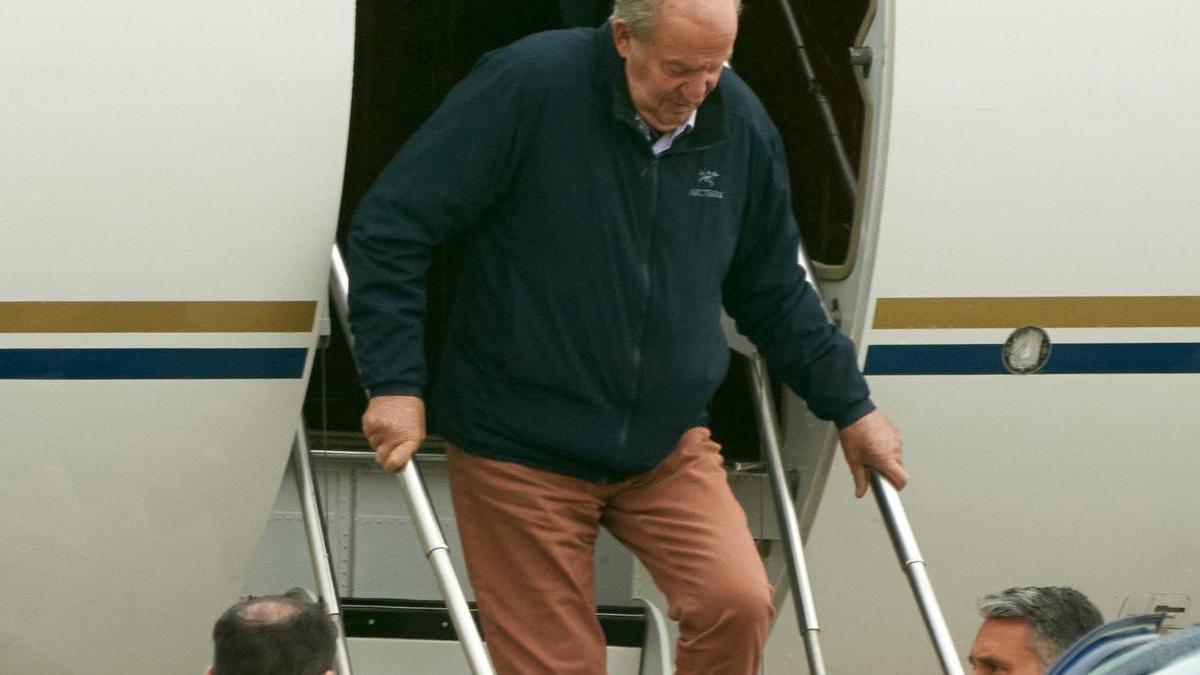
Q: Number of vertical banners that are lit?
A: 0